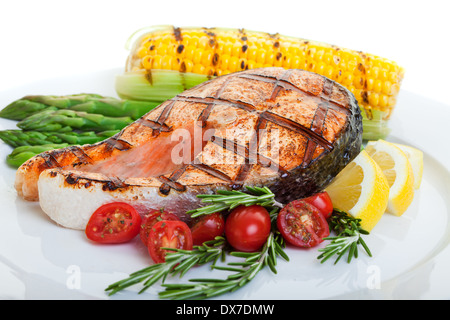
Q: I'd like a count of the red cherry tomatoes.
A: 7